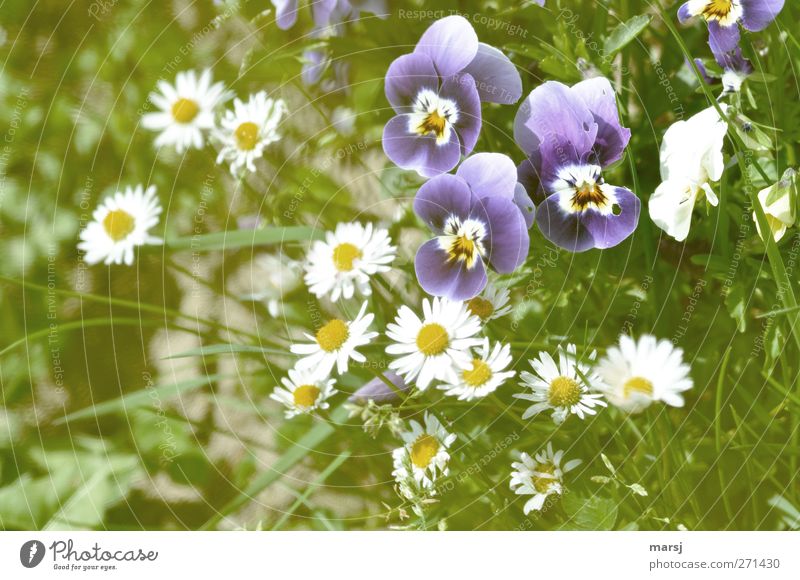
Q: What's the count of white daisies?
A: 13